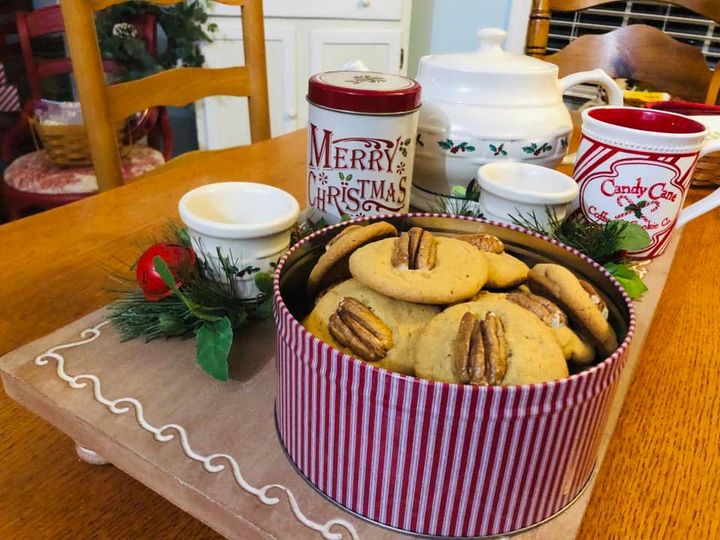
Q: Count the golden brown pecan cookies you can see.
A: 7